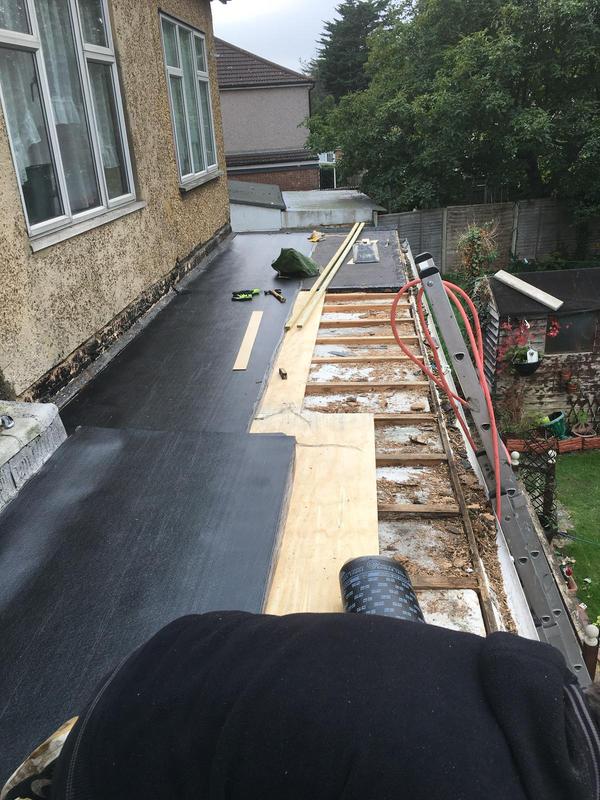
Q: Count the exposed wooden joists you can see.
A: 10